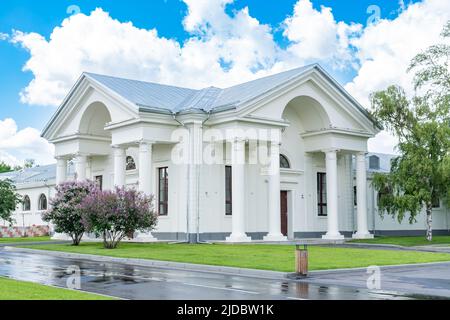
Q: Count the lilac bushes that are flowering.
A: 2